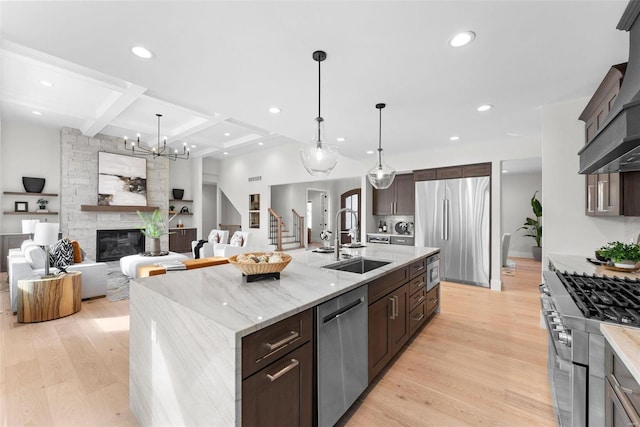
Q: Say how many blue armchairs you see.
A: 0